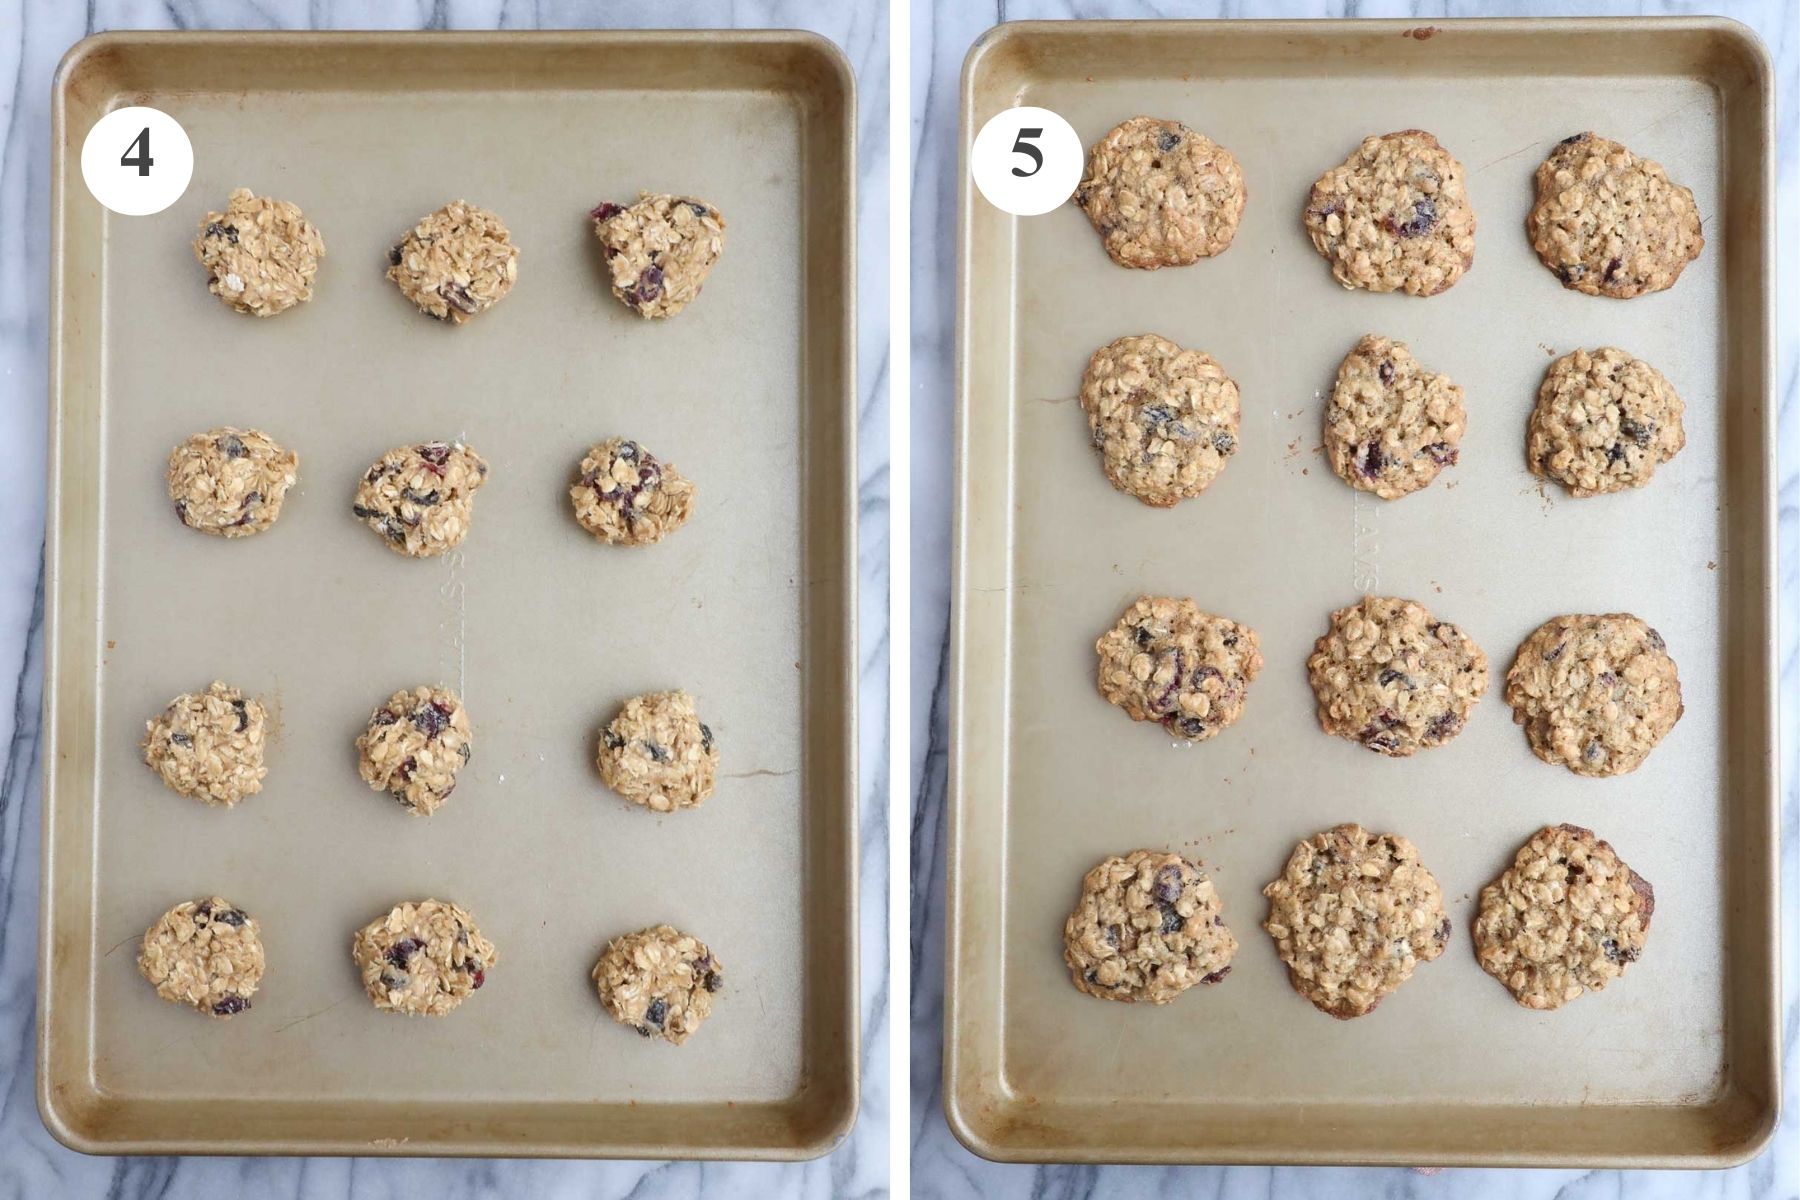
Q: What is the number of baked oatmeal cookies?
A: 12